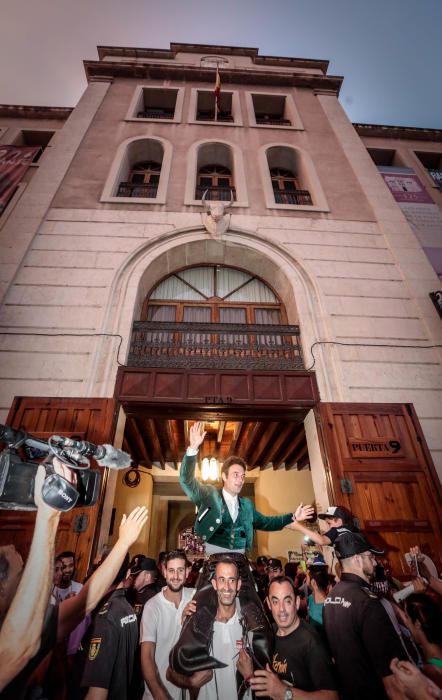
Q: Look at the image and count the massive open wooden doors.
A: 2